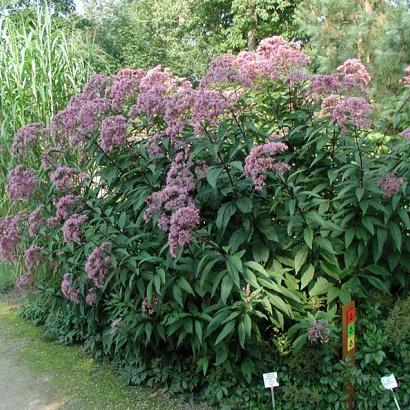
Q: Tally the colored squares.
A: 3